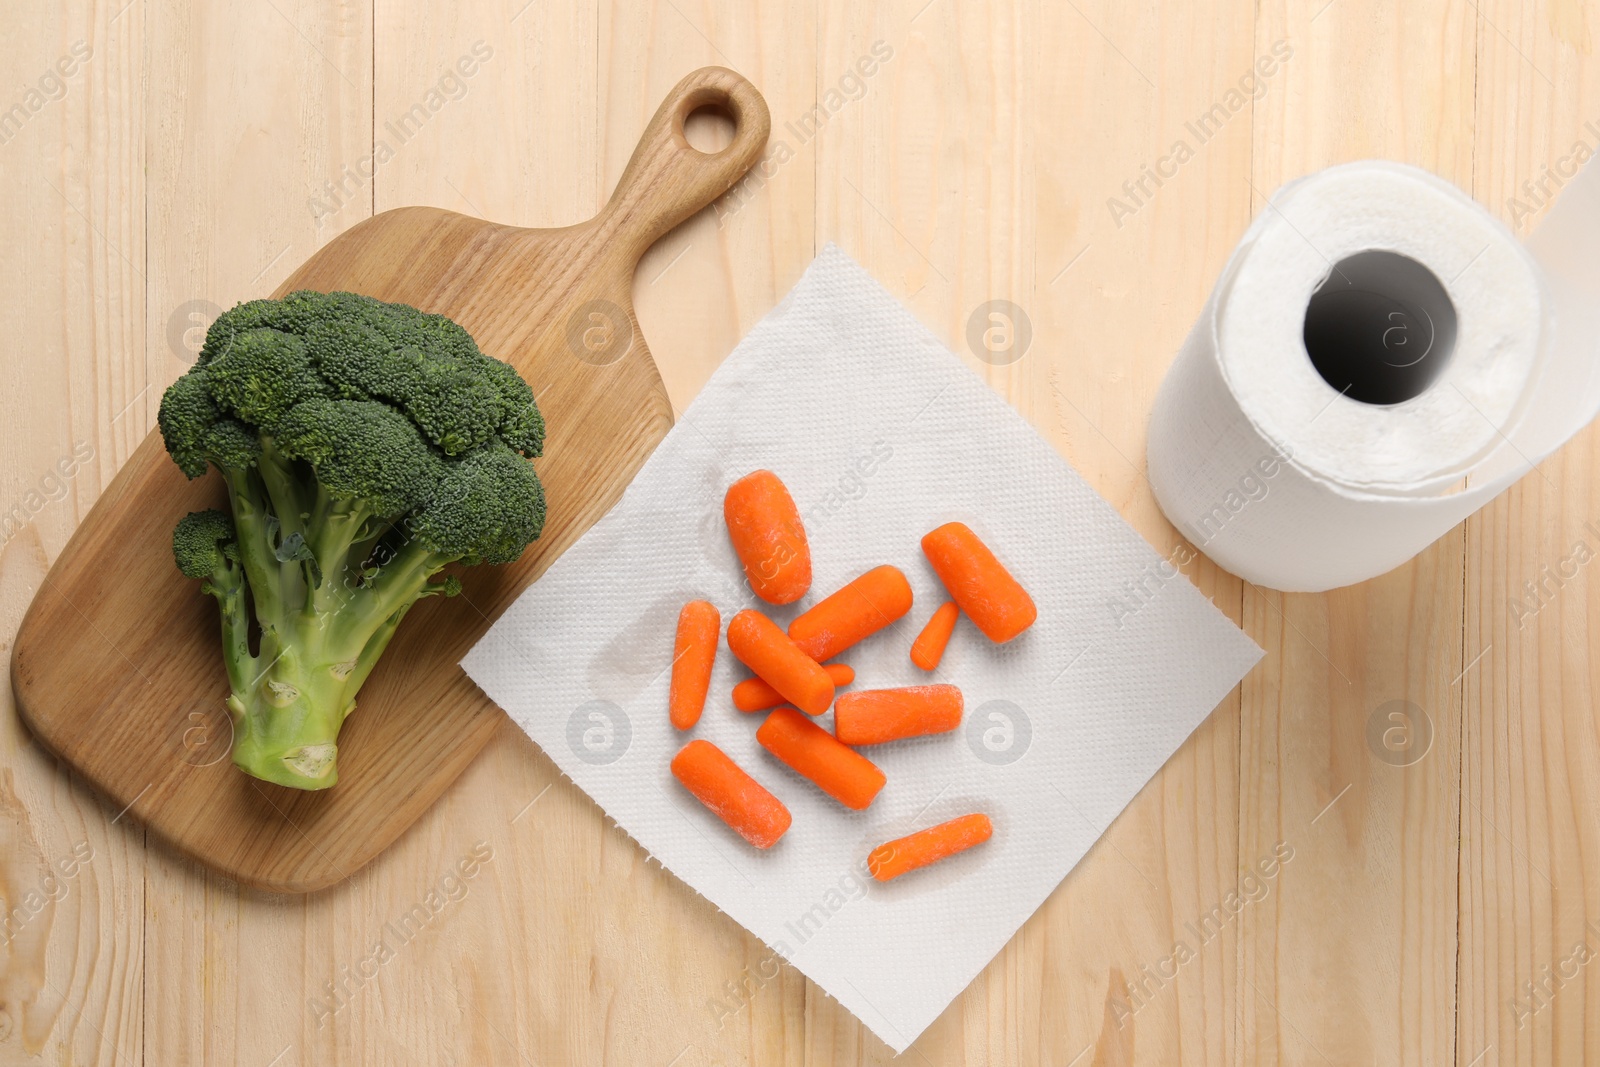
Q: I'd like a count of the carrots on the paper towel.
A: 11